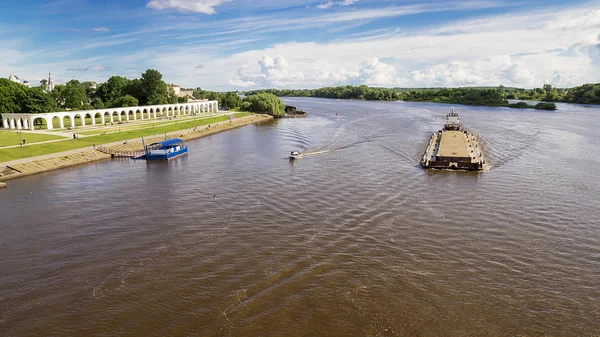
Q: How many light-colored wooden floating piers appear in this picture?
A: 0